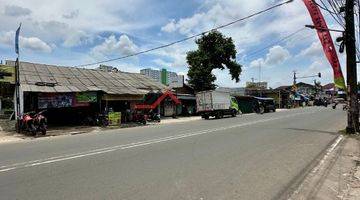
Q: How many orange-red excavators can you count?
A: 0